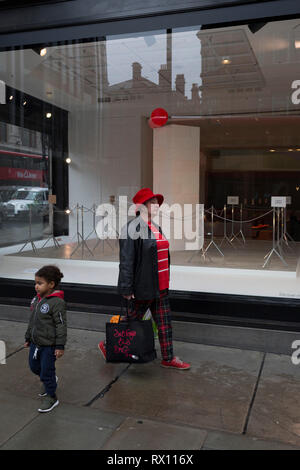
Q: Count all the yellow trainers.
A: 0